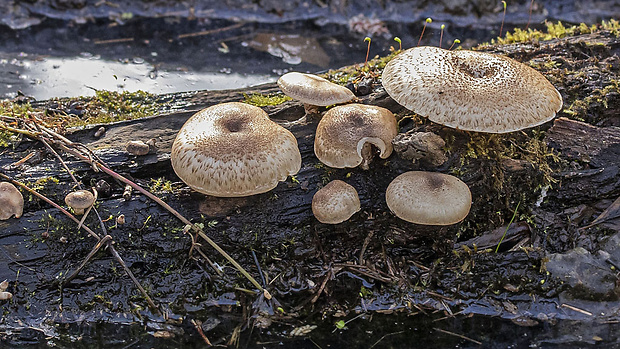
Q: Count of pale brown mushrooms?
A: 8